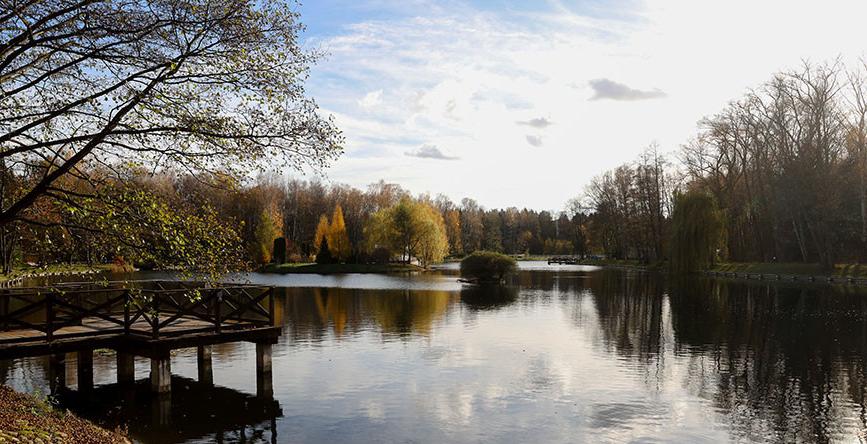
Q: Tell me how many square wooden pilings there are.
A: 6